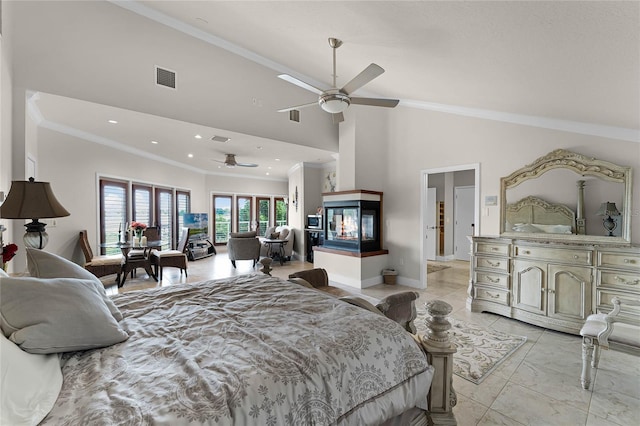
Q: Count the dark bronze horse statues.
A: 0